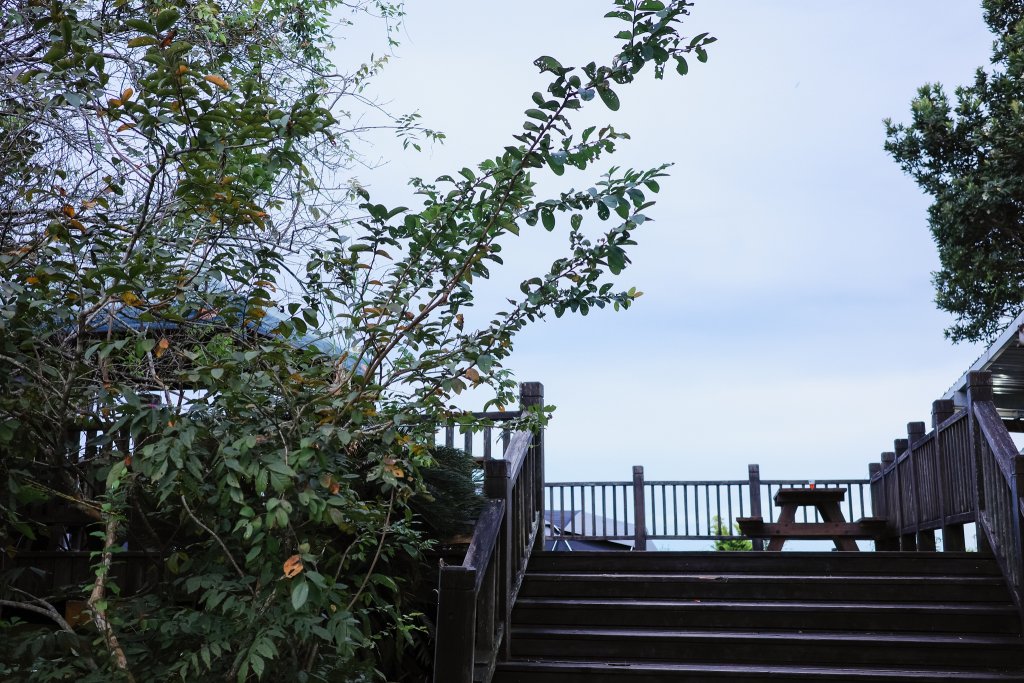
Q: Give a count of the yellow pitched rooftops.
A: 0